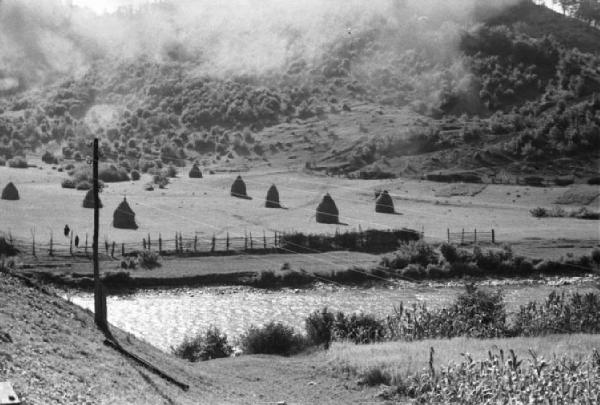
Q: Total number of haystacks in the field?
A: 8